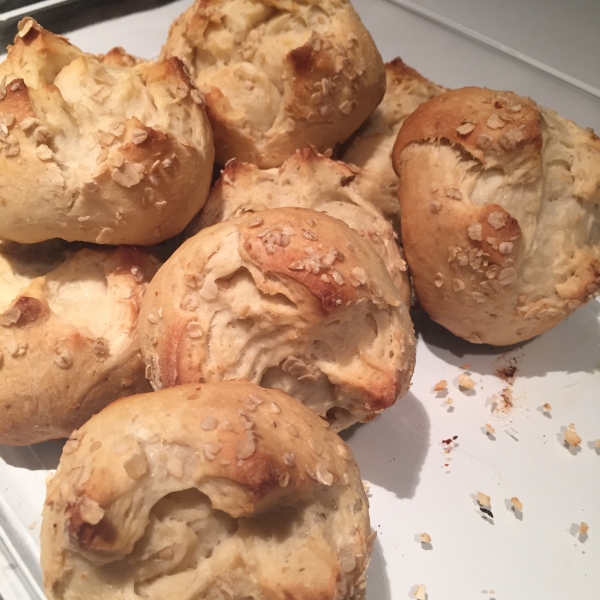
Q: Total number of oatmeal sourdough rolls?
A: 8